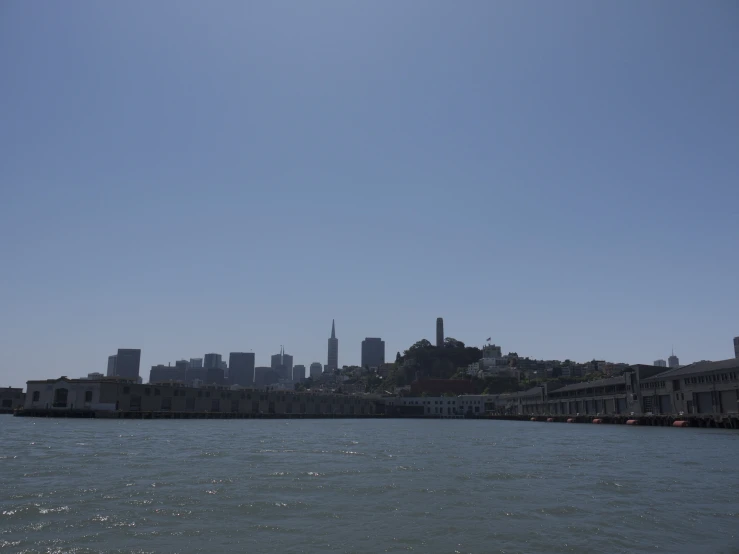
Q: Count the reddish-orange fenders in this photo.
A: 6